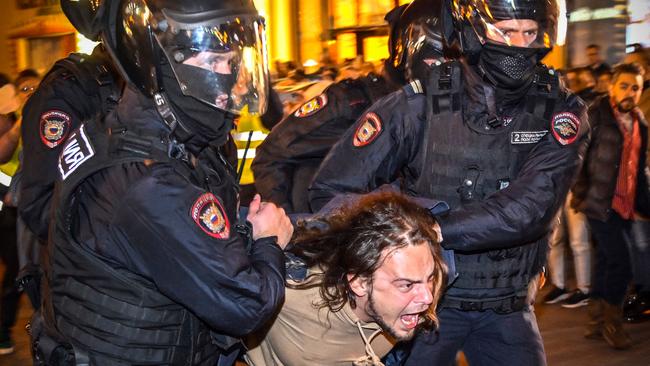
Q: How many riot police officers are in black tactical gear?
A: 4